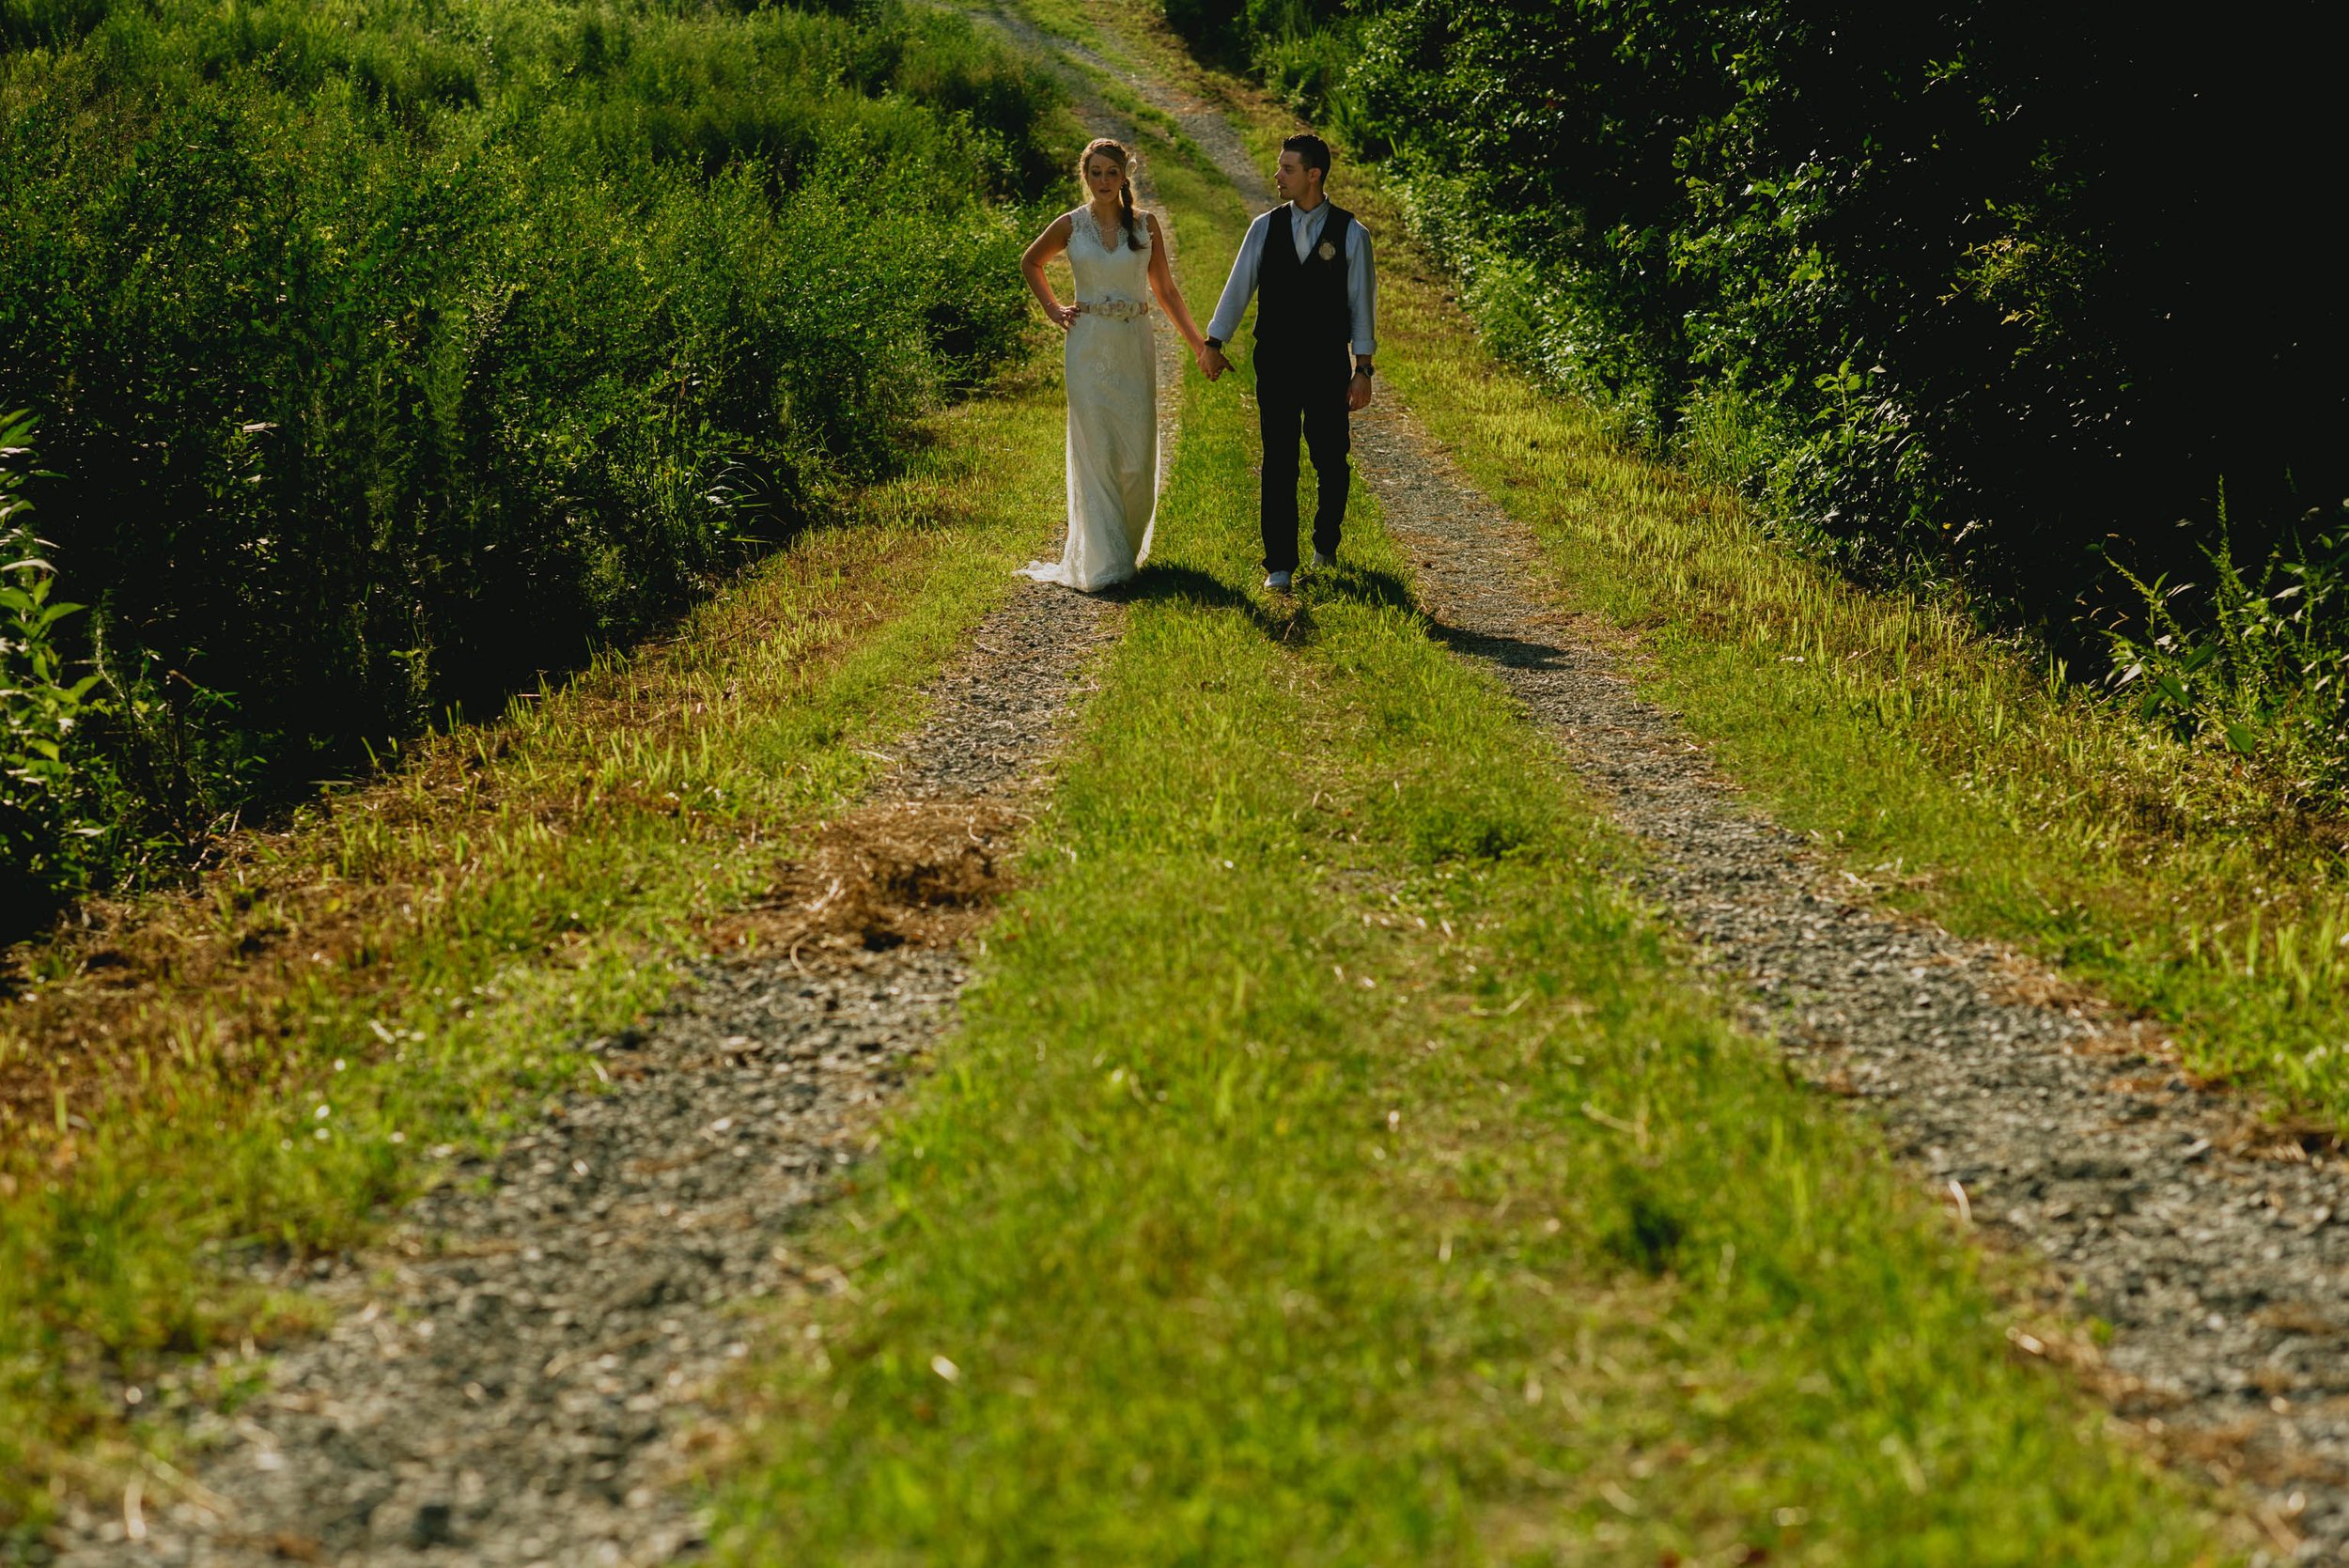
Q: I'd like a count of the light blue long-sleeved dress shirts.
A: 1